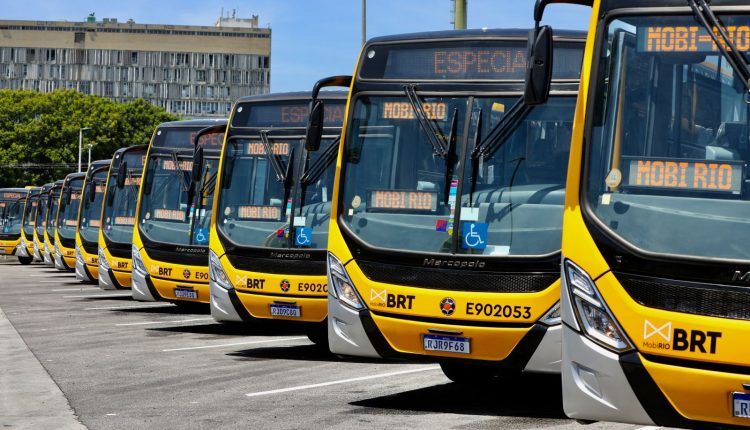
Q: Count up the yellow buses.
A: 11